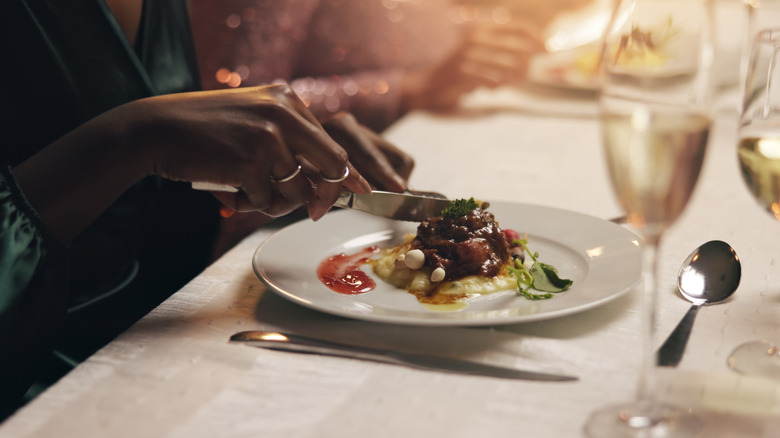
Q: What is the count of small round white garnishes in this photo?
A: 2